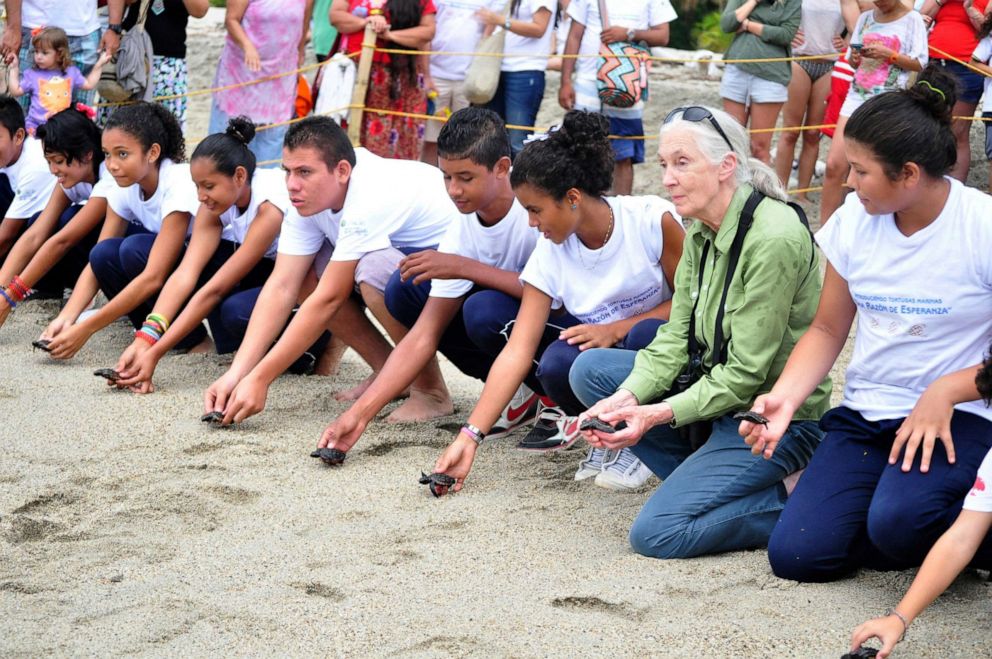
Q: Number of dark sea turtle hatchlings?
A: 8